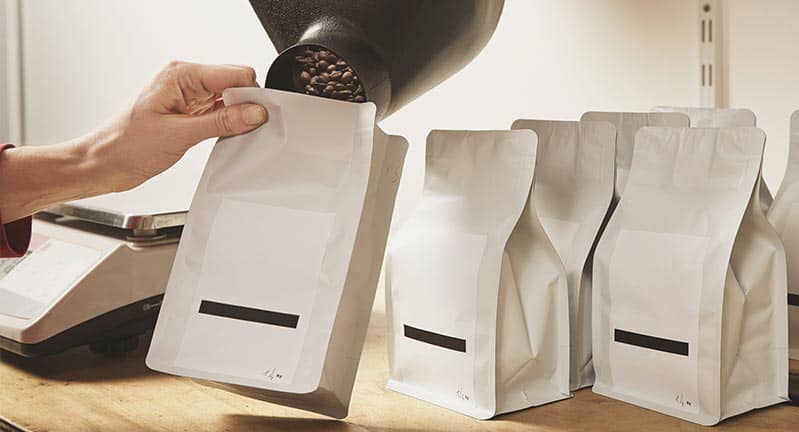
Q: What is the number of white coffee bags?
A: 7